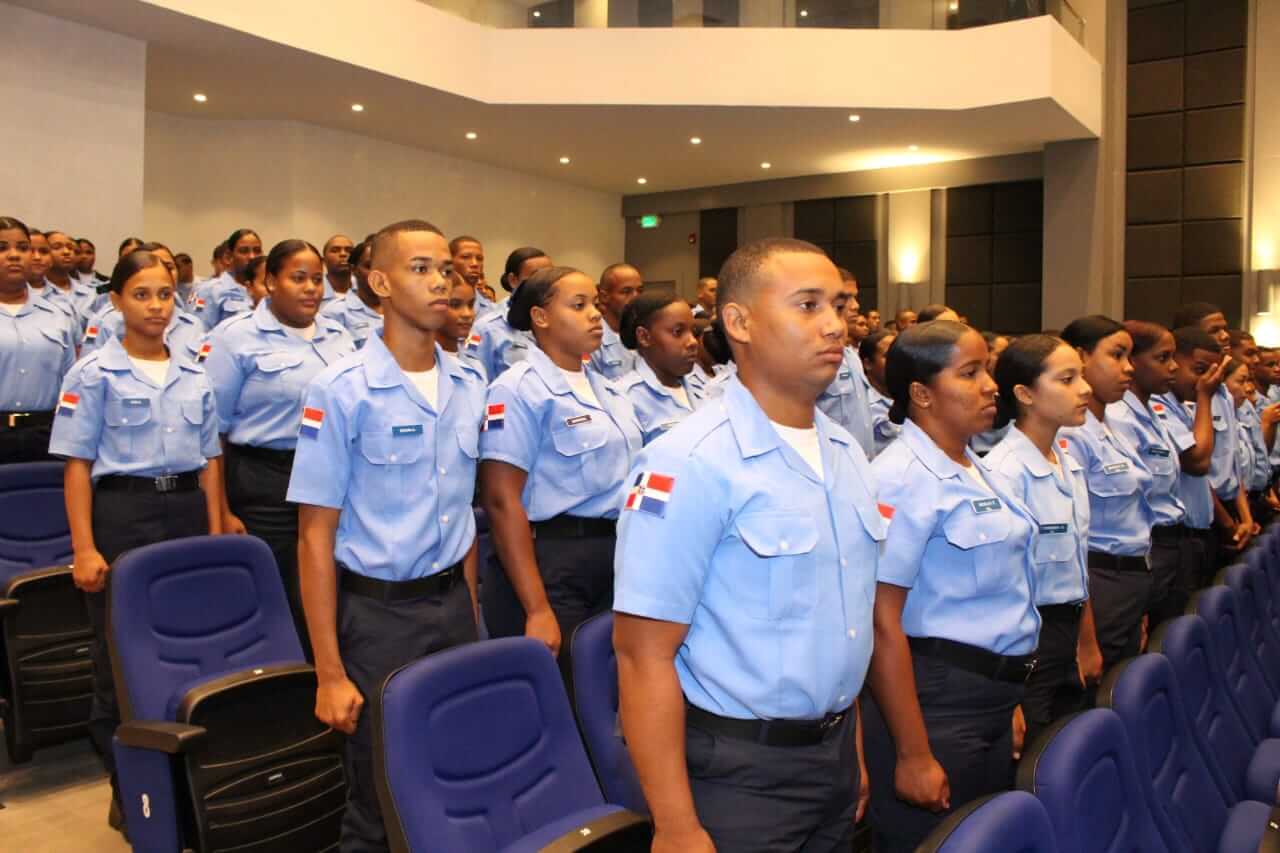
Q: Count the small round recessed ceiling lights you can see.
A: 9